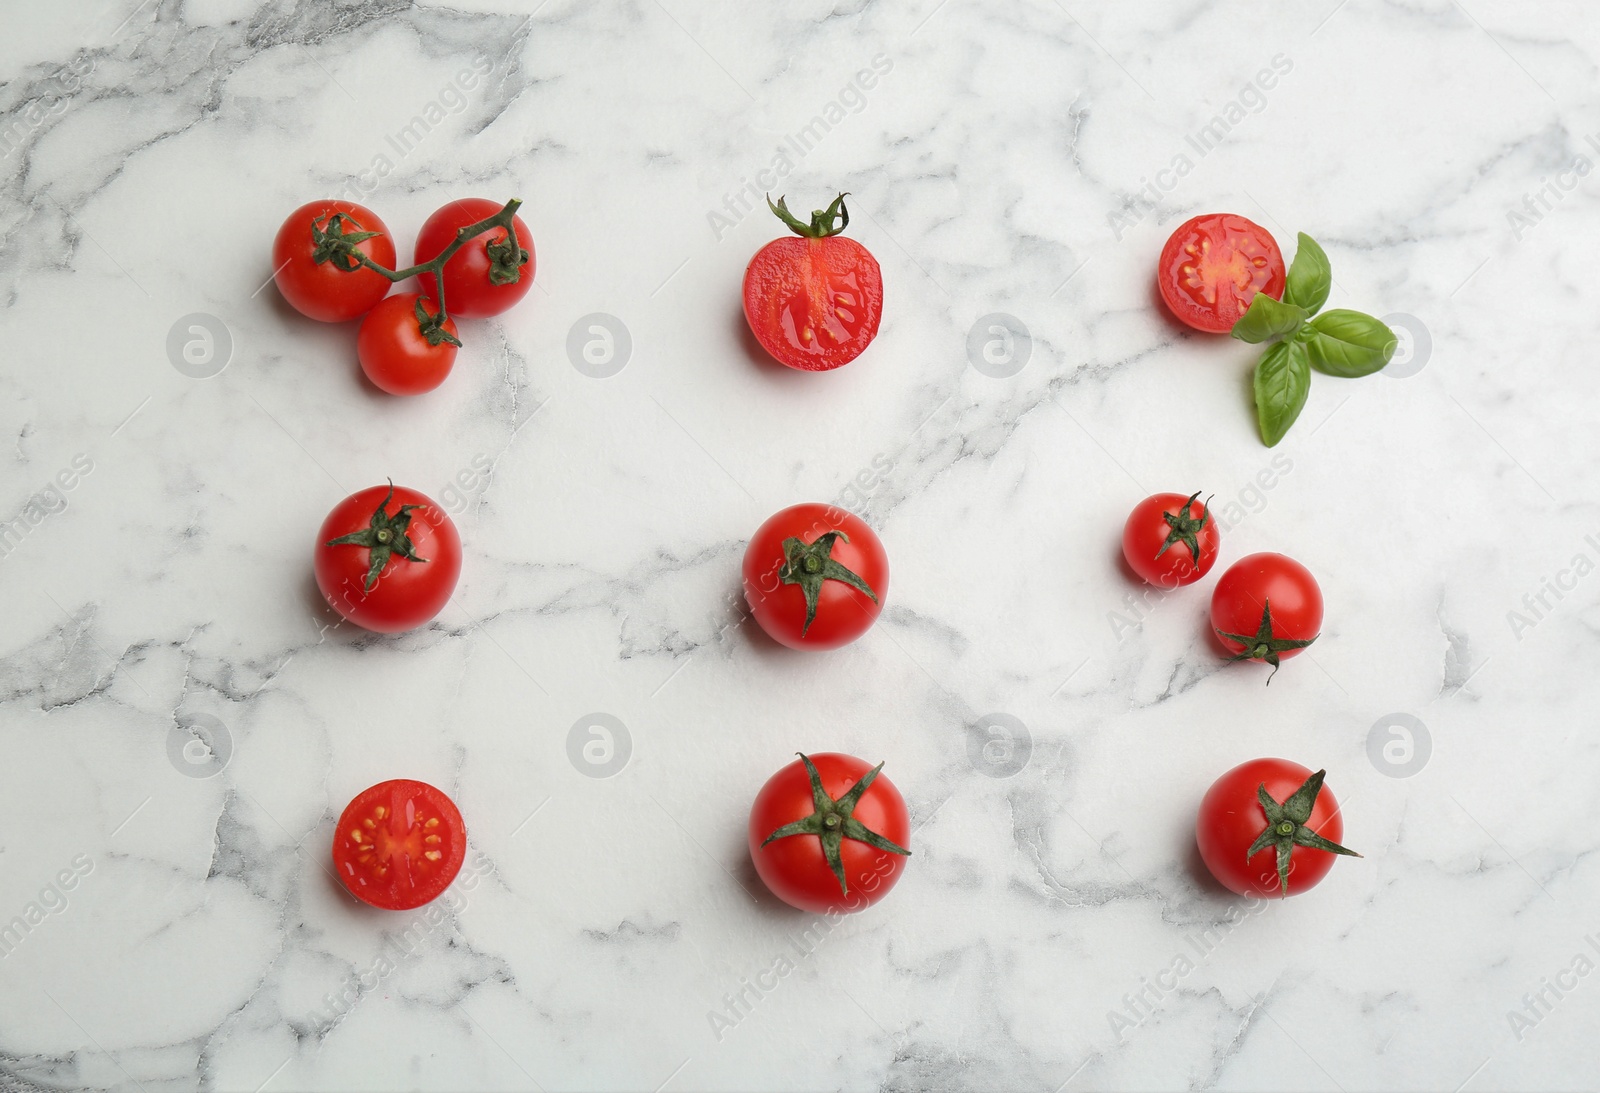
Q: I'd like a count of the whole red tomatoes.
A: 9